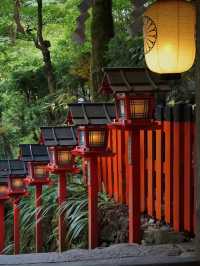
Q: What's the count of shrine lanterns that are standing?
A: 6